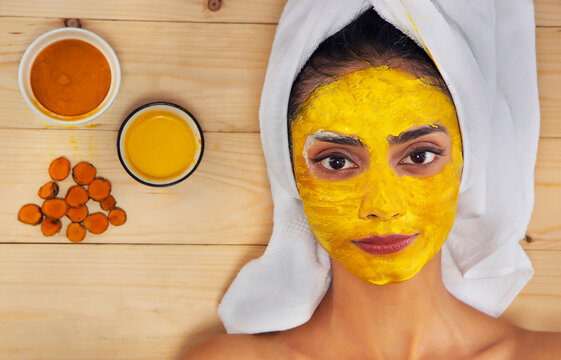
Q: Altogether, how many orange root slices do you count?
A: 13